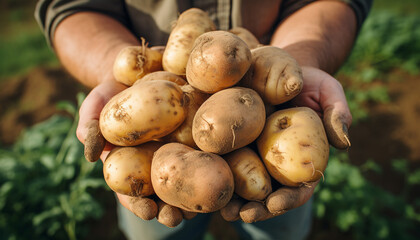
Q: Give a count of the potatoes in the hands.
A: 13